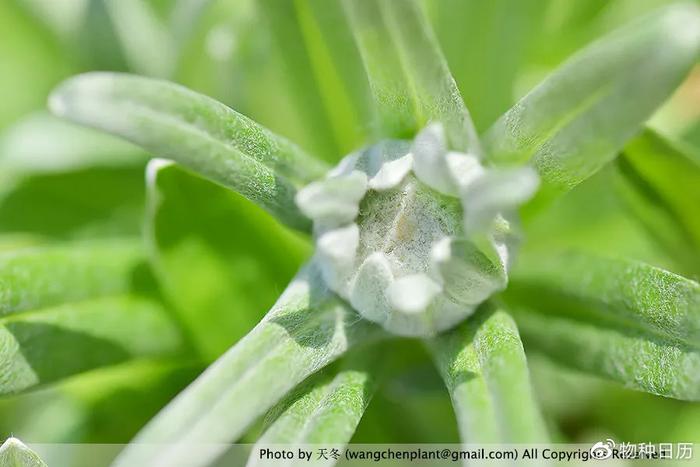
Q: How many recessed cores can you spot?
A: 1